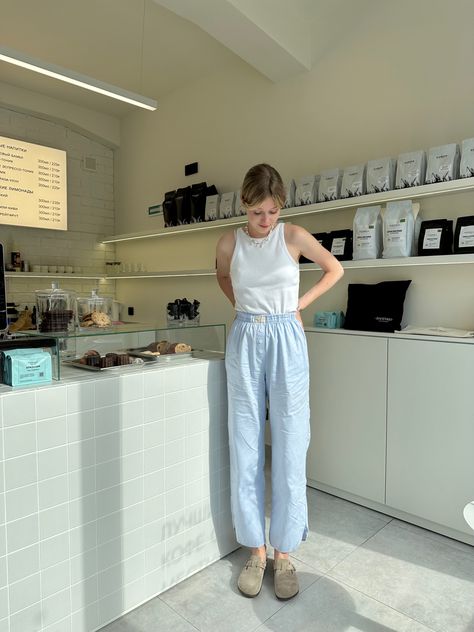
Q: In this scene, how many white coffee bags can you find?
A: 13